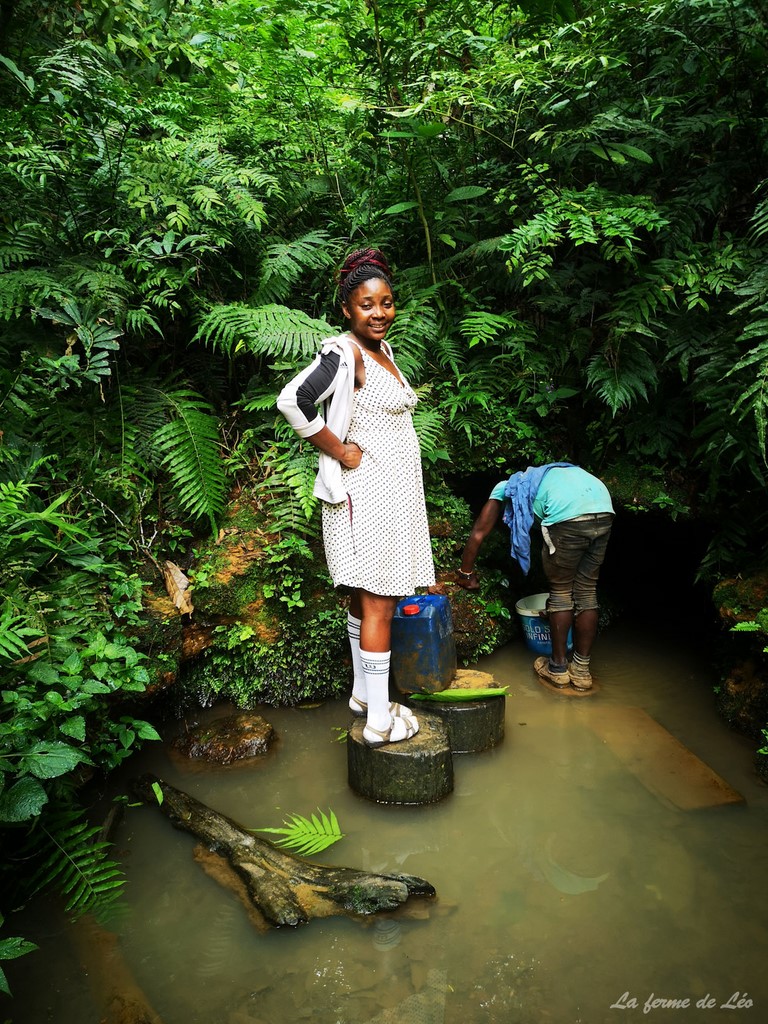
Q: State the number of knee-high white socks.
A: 2